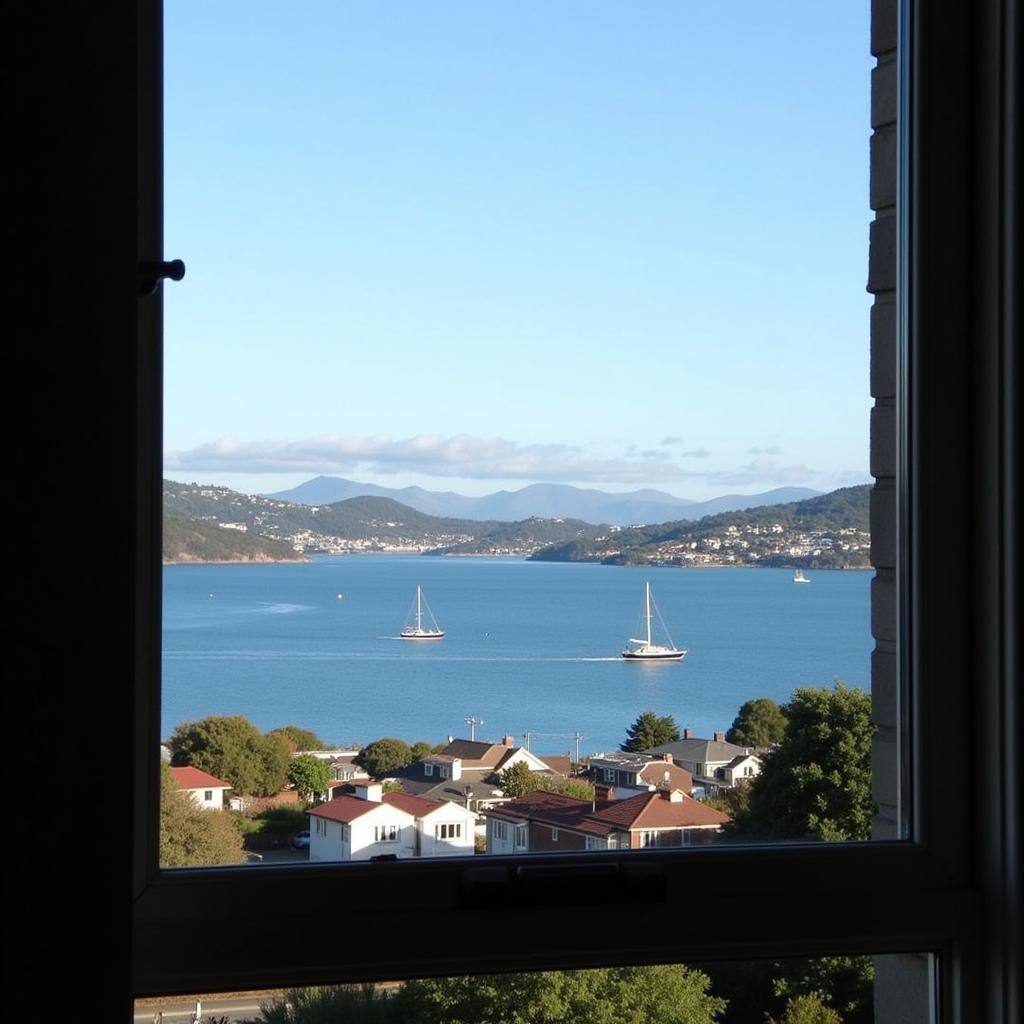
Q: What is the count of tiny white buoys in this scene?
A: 2